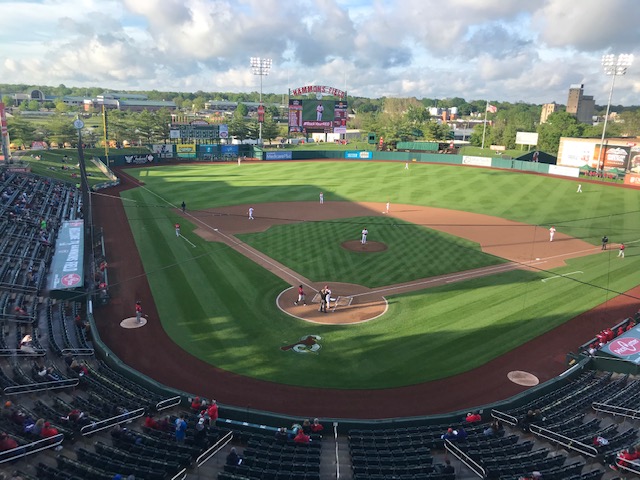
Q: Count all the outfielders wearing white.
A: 3